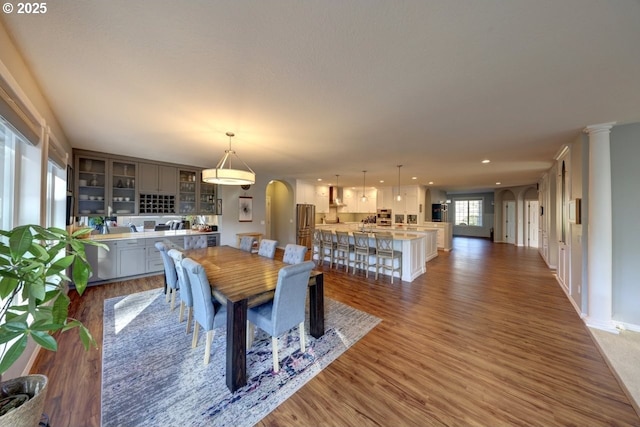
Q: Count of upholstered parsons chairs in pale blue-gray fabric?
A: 8